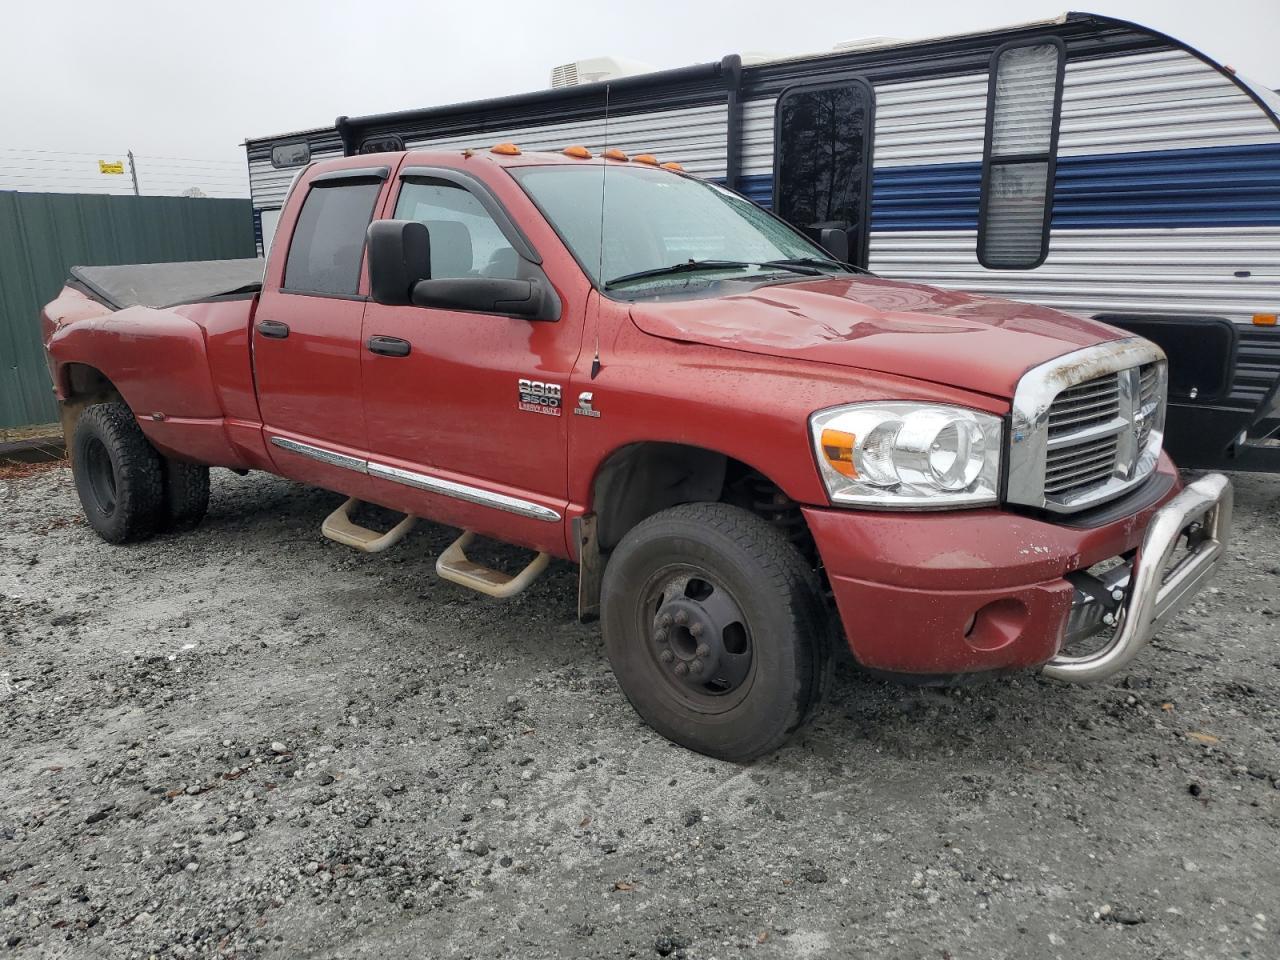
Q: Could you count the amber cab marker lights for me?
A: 5